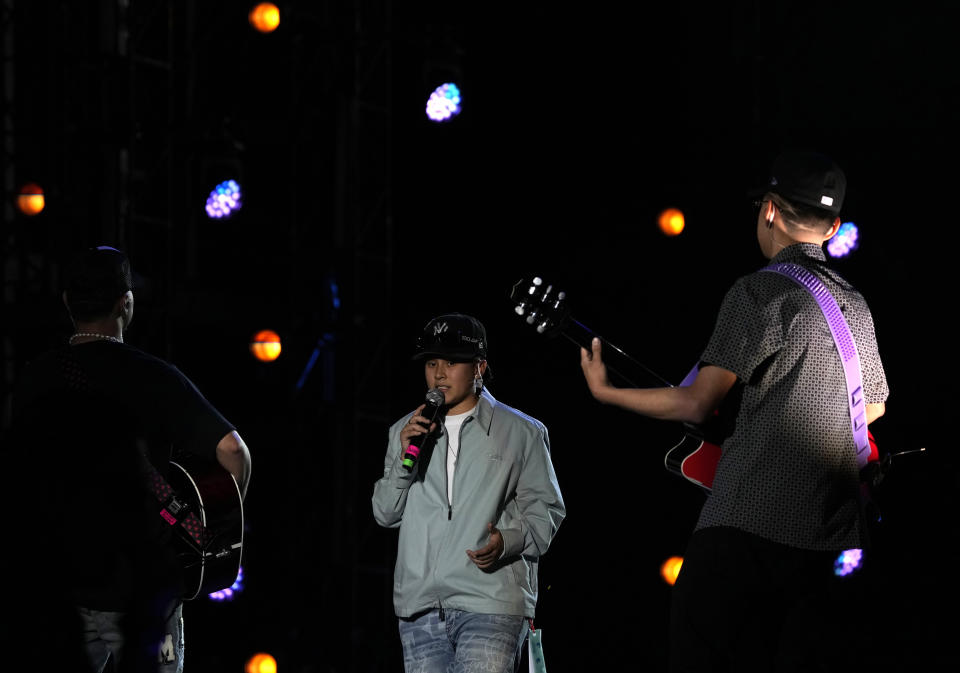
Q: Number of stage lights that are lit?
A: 11